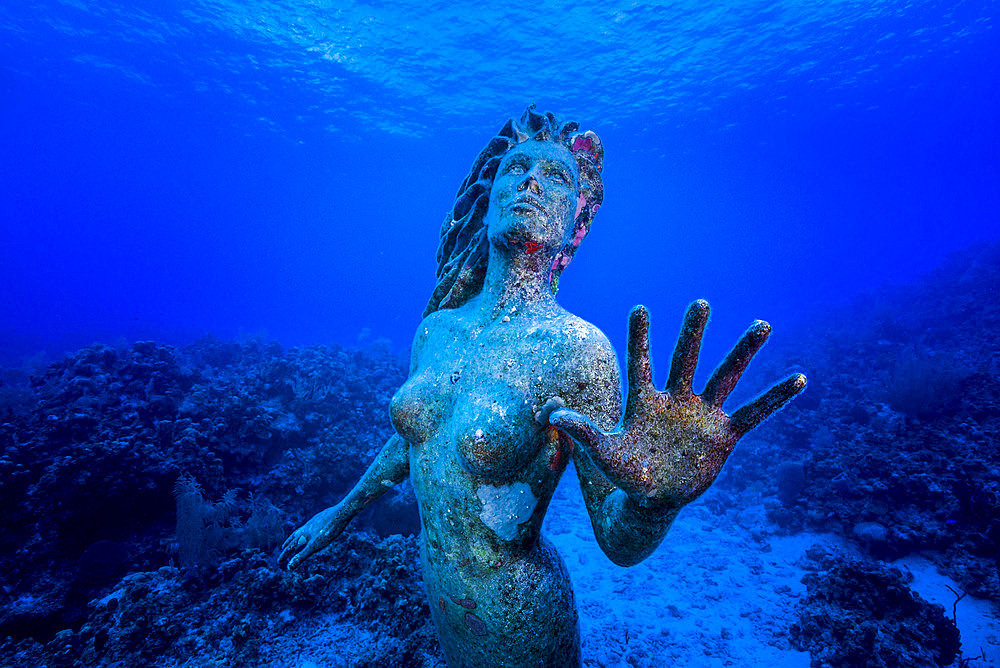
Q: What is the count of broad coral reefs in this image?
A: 2